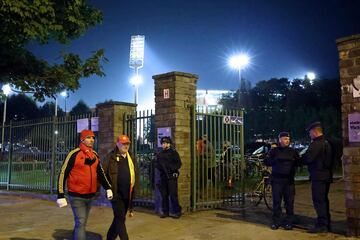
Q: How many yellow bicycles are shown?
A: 1